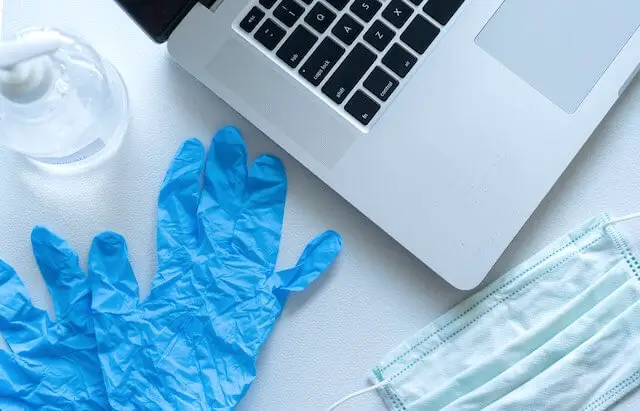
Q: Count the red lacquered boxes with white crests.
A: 0